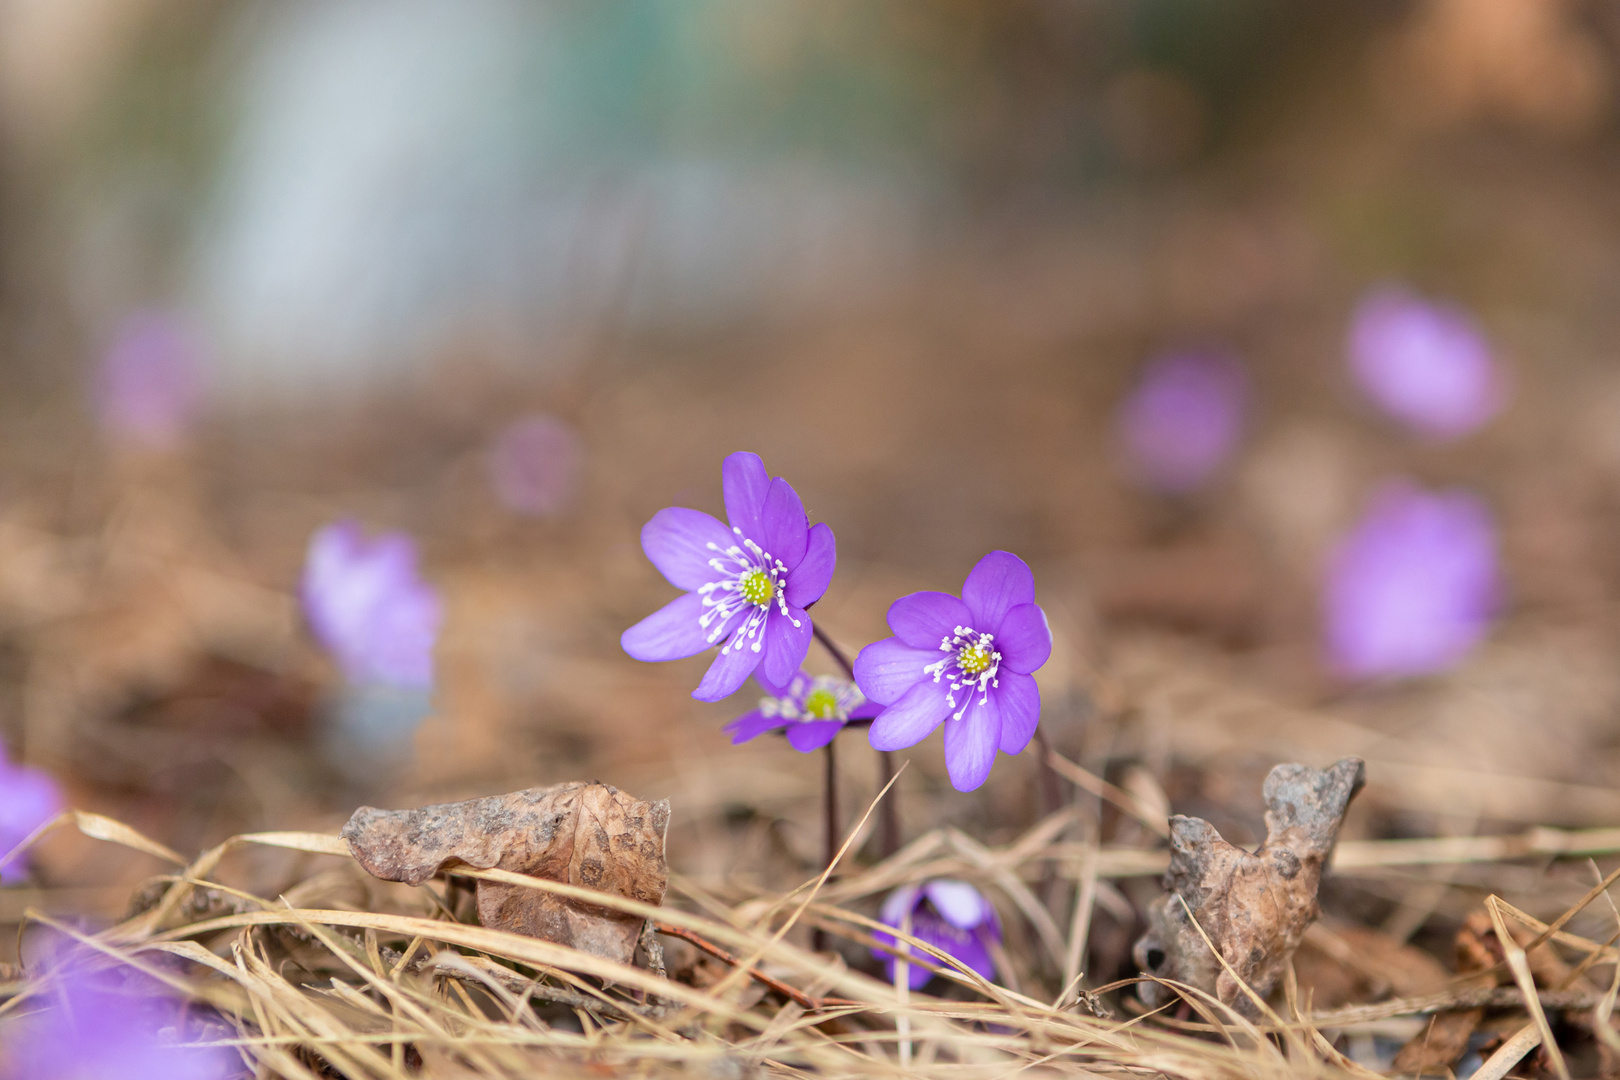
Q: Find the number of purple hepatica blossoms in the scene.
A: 12